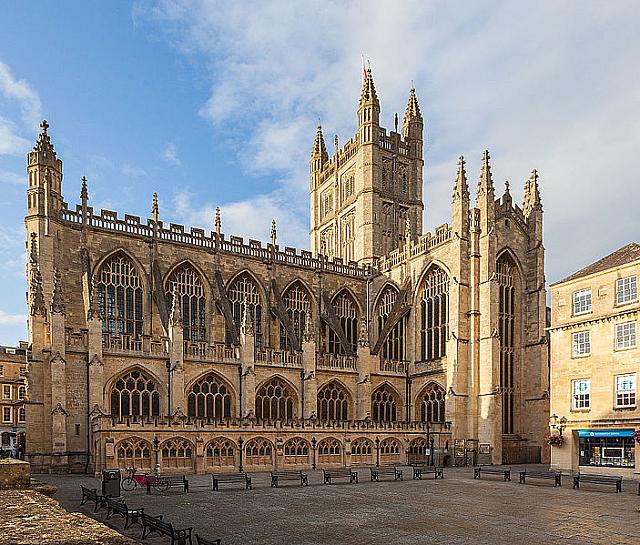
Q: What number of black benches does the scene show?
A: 13